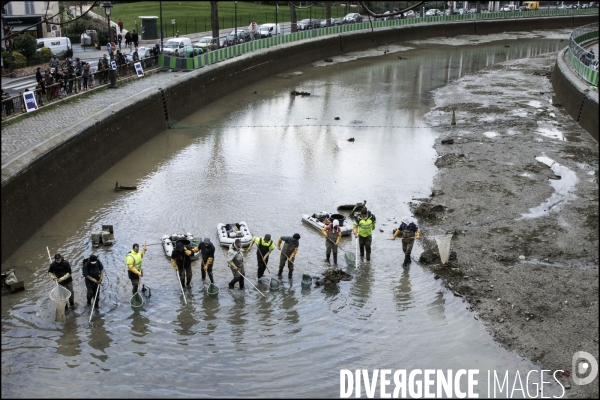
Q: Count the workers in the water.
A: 11